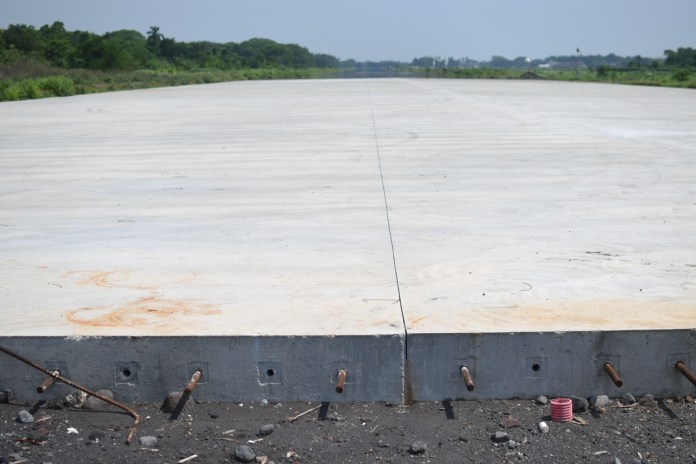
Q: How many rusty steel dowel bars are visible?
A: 6